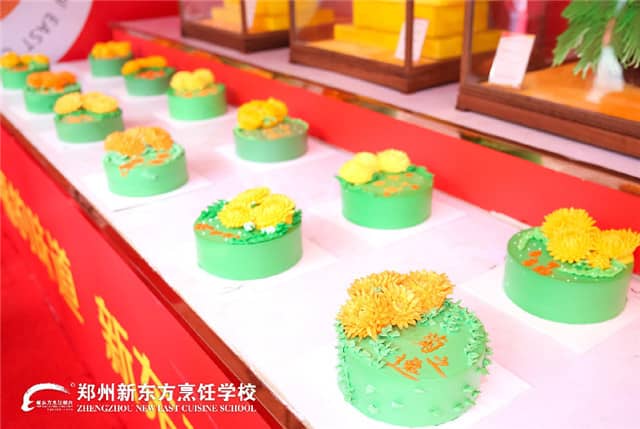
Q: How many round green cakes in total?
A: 12